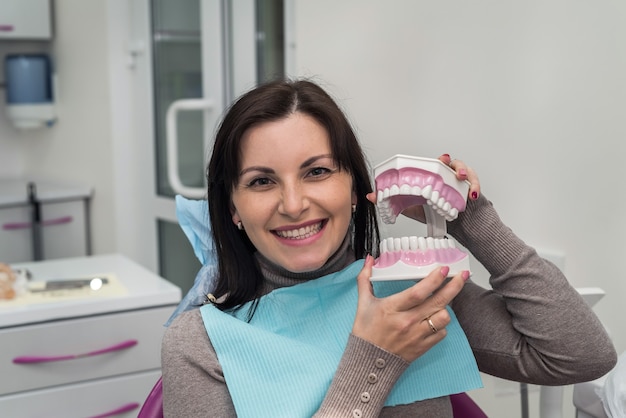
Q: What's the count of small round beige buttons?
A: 4